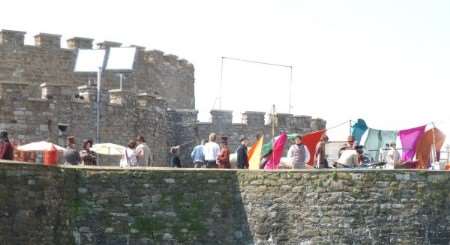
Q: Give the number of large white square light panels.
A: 2